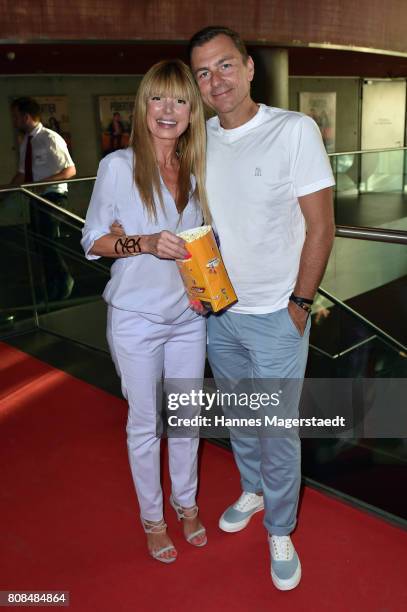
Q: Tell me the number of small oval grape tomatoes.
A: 0